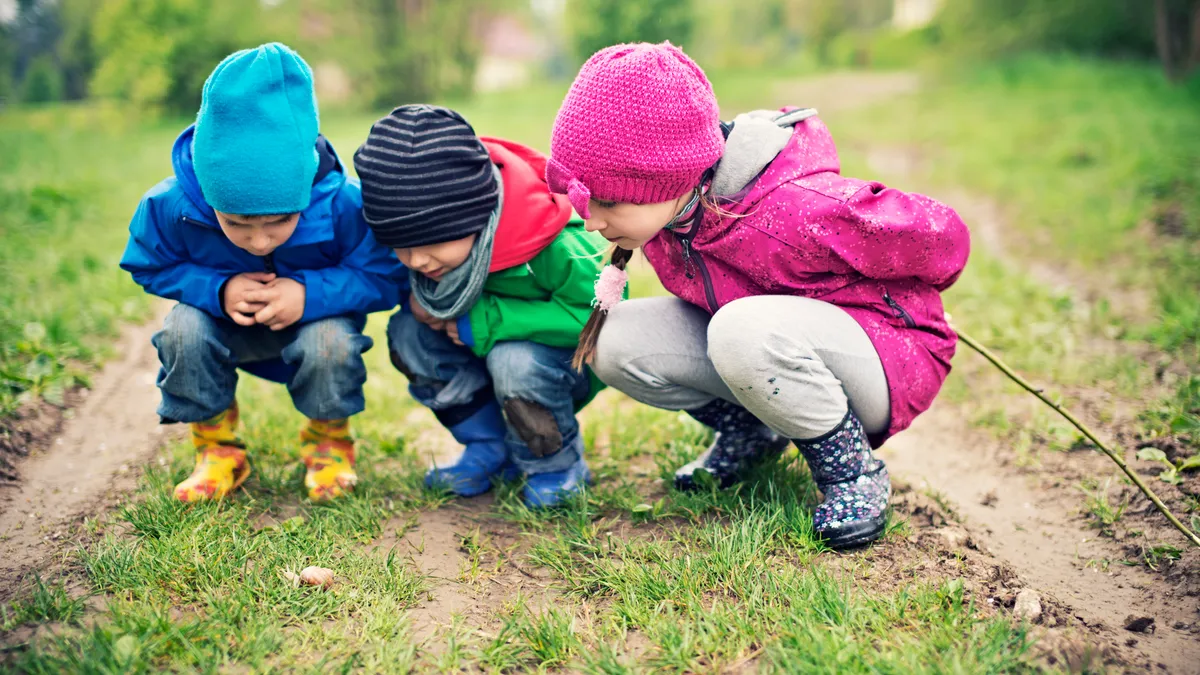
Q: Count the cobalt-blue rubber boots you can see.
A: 2